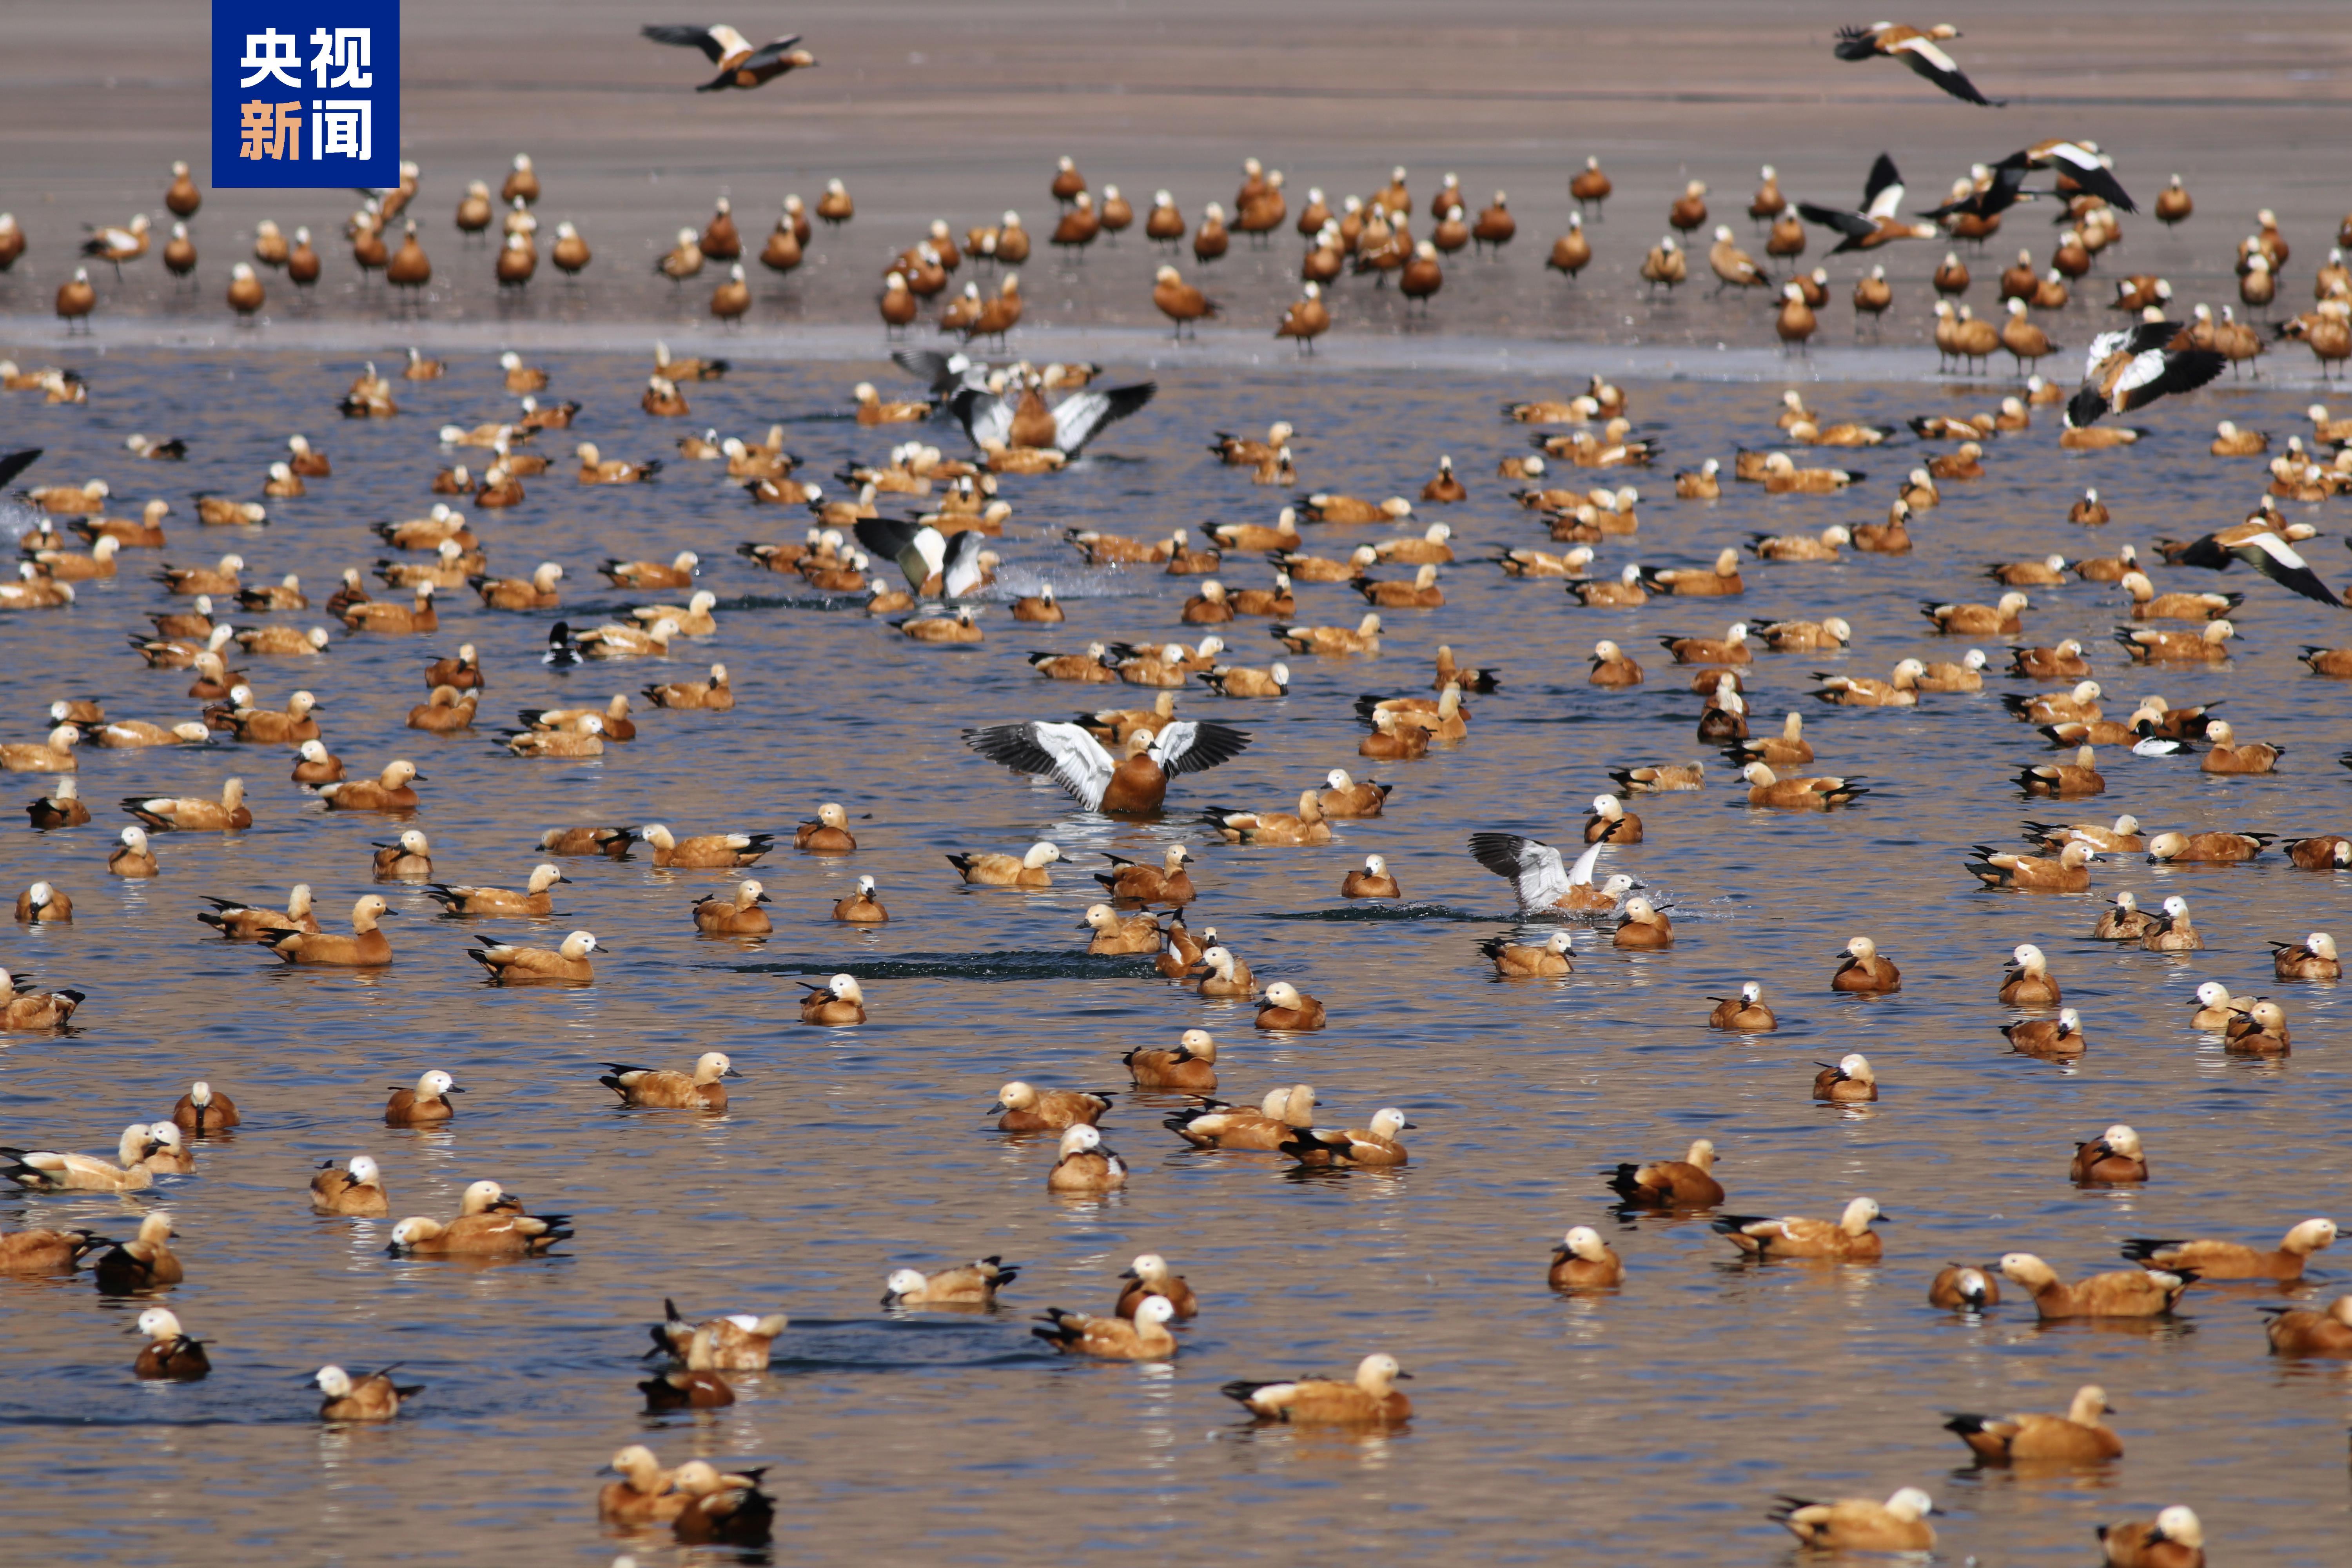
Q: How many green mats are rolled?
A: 0